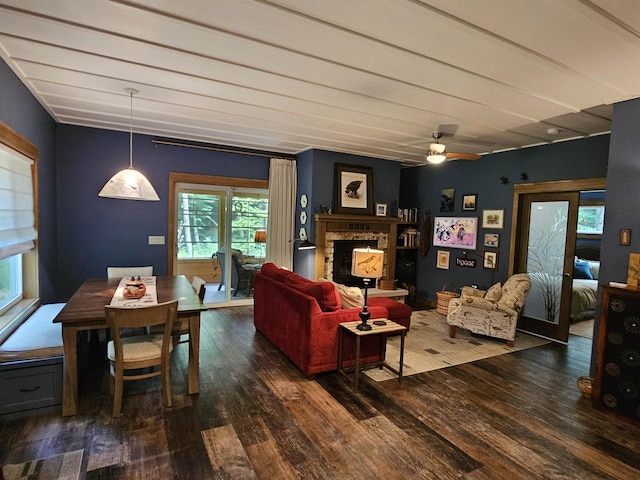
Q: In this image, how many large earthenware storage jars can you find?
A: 0